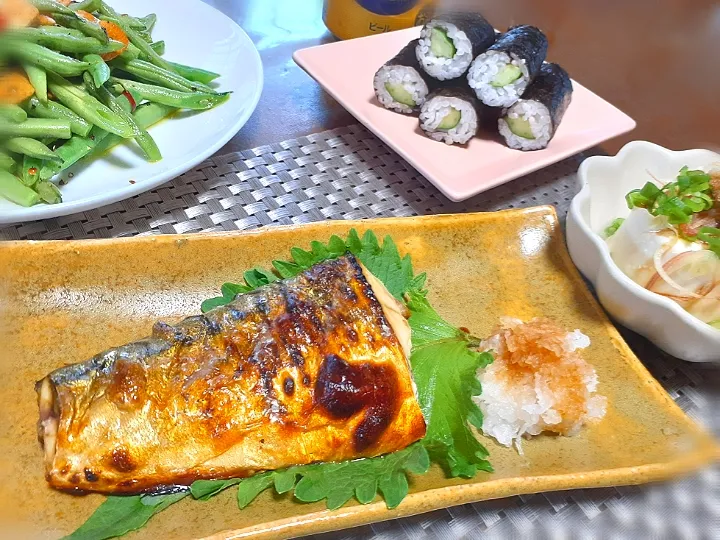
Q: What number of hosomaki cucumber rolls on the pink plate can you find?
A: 5